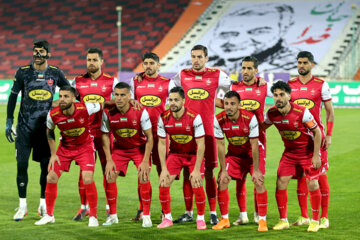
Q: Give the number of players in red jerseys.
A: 10